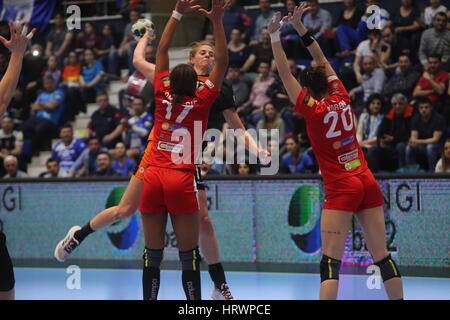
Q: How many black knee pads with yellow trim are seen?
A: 4